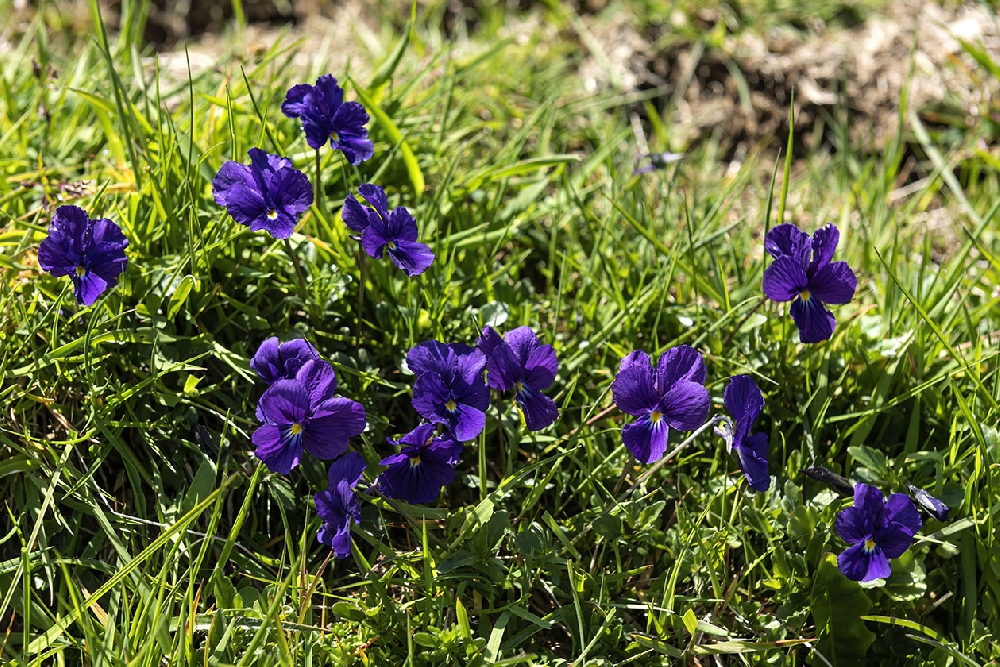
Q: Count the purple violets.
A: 14